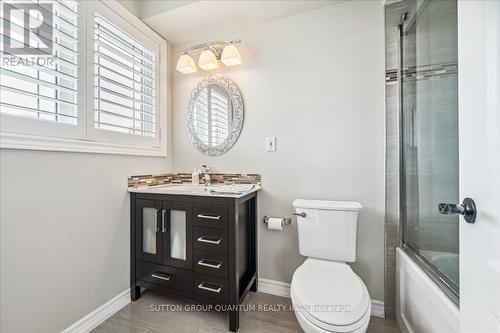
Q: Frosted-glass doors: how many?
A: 2